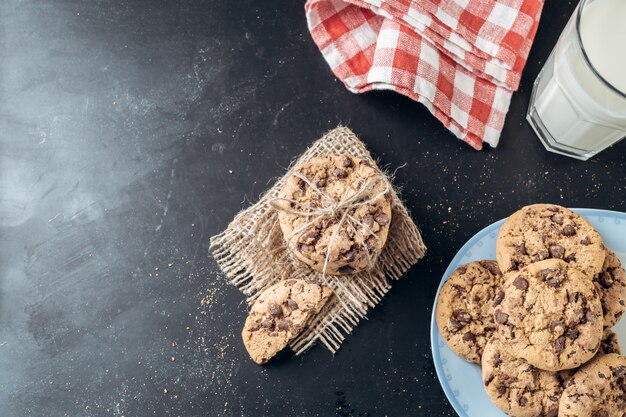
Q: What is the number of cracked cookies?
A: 1